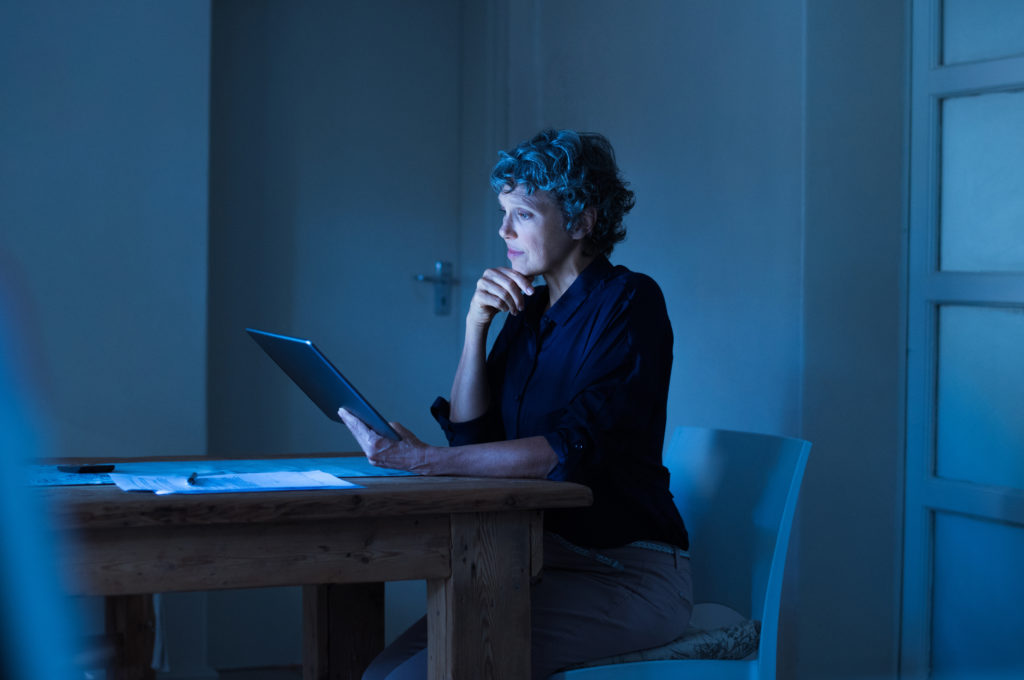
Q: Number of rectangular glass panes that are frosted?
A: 4